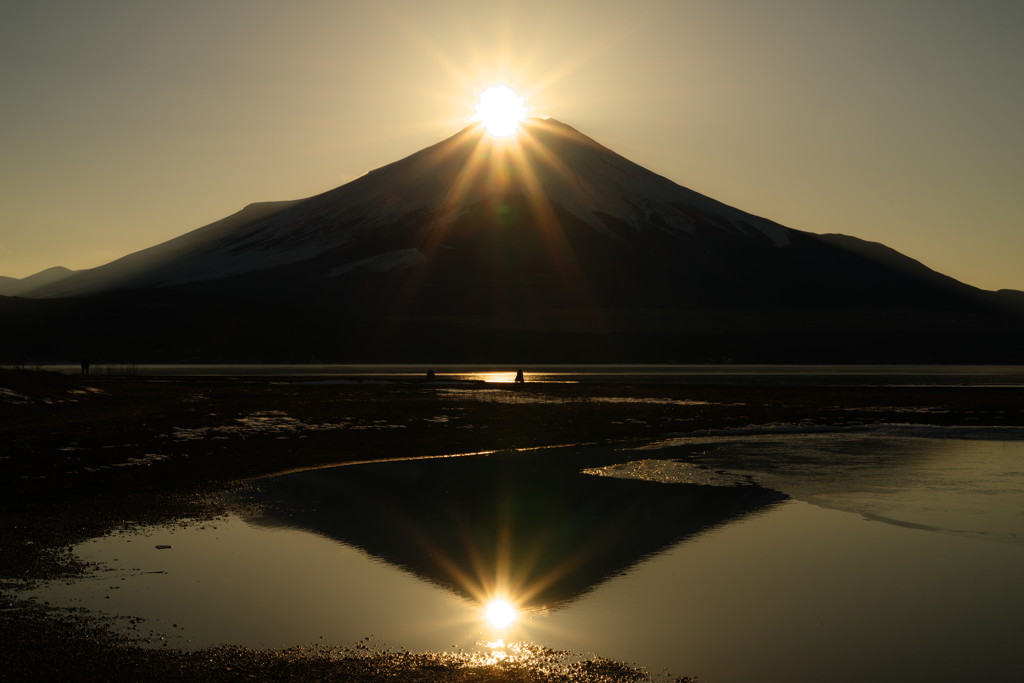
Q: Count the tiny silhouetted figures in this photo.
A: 3